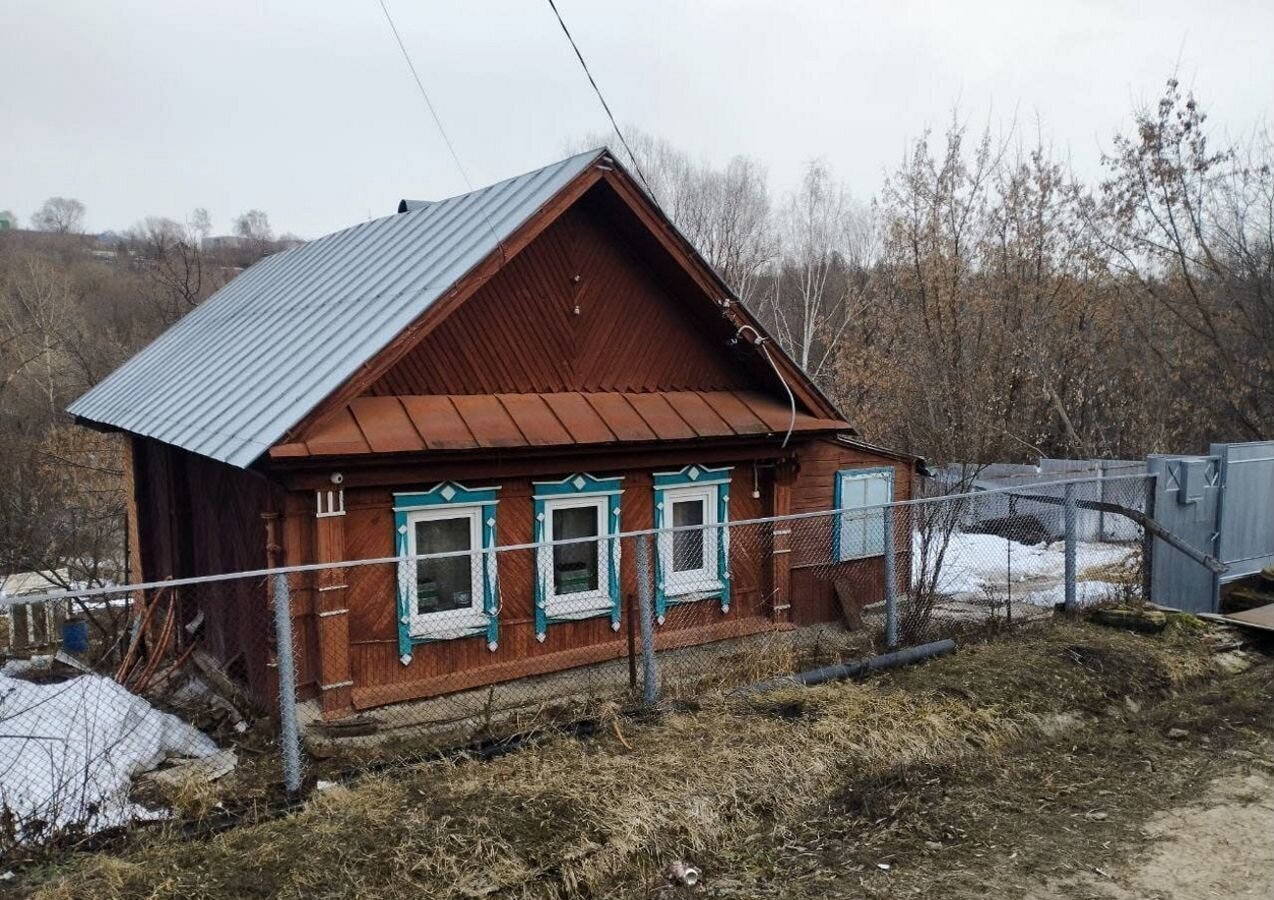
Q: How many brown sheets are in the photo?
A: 12